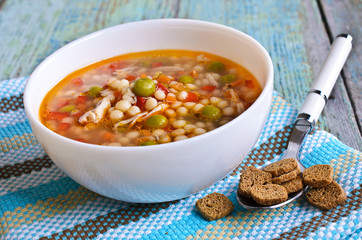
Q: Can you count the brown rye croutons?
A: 8